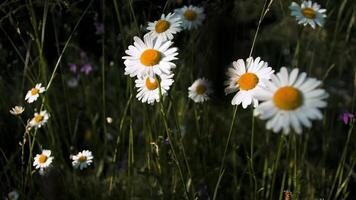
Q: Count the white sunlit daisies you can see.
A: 13